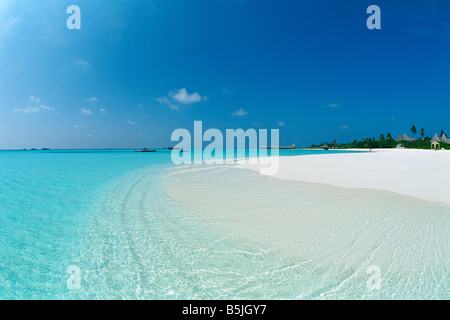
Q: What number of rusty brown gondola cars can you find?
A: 0